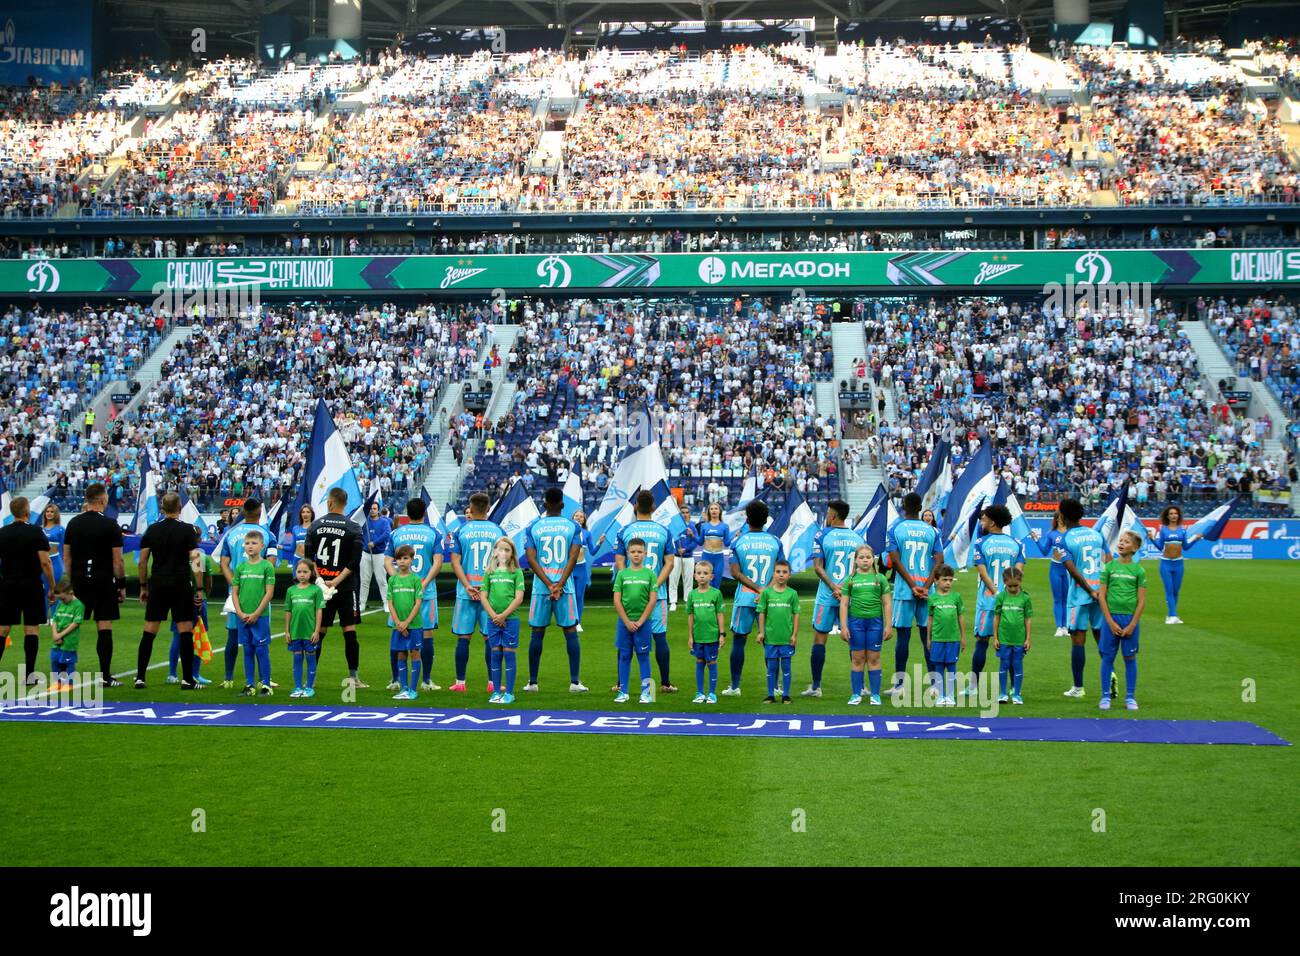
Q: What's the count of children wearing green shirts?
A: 12